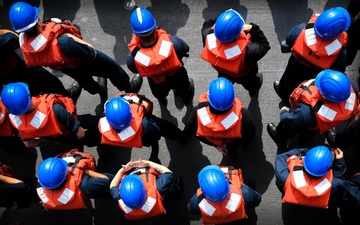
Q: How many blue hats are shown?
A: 12